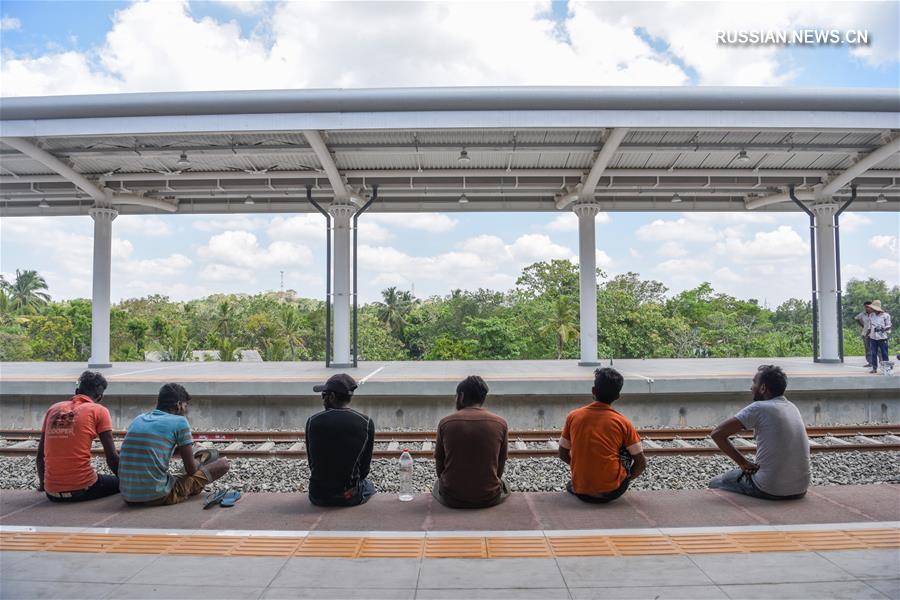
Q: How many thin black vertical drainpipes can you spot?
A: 4